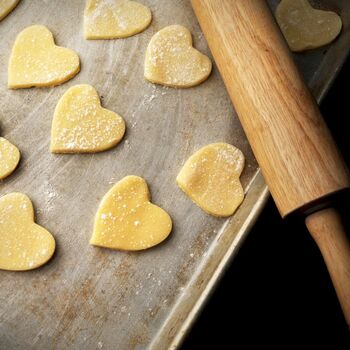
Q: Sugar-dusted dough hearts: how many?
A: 10